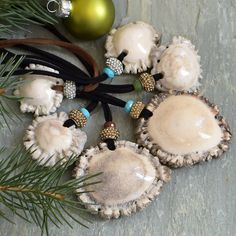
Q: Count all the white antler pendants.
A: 6